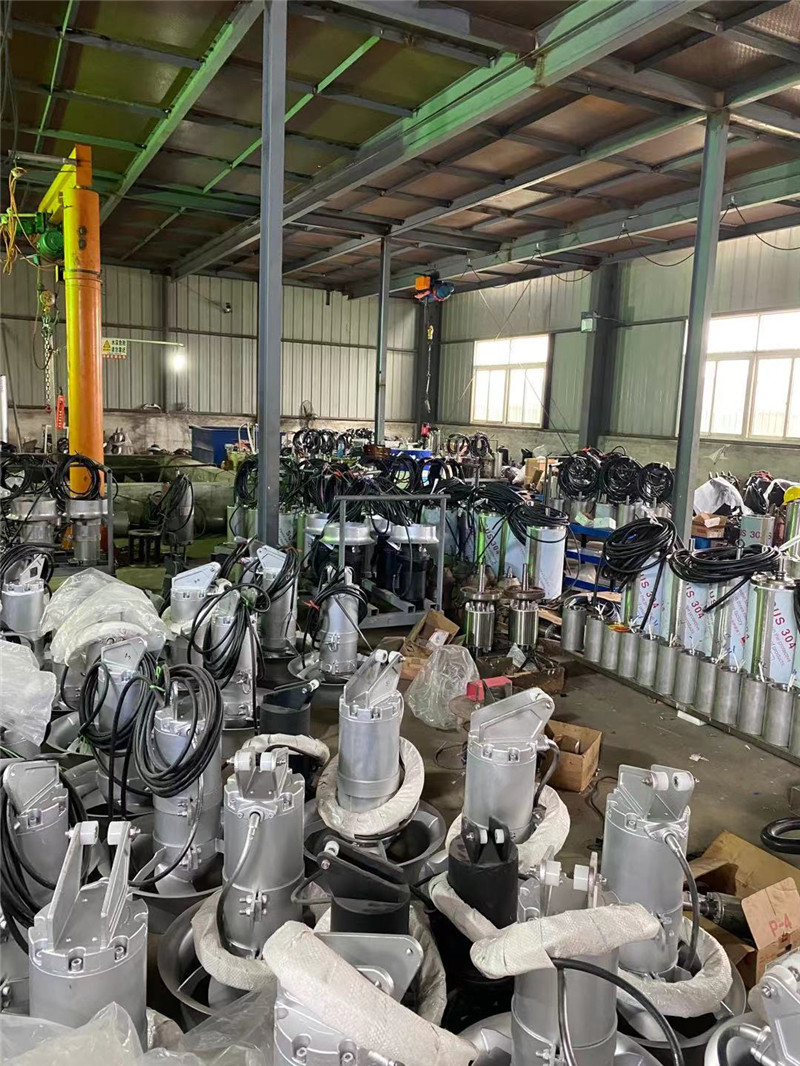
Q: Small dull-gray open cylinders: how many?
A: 12